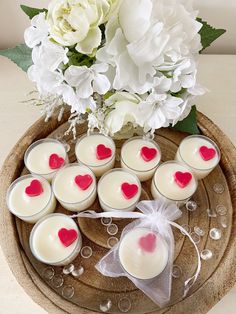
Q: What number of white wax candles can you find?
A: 10